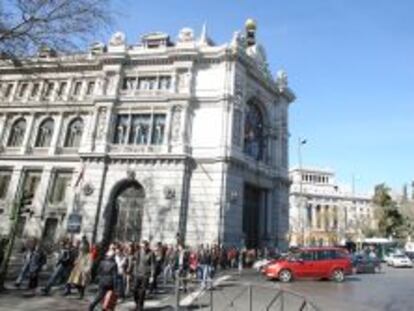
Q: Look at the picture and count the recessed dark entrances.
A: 2